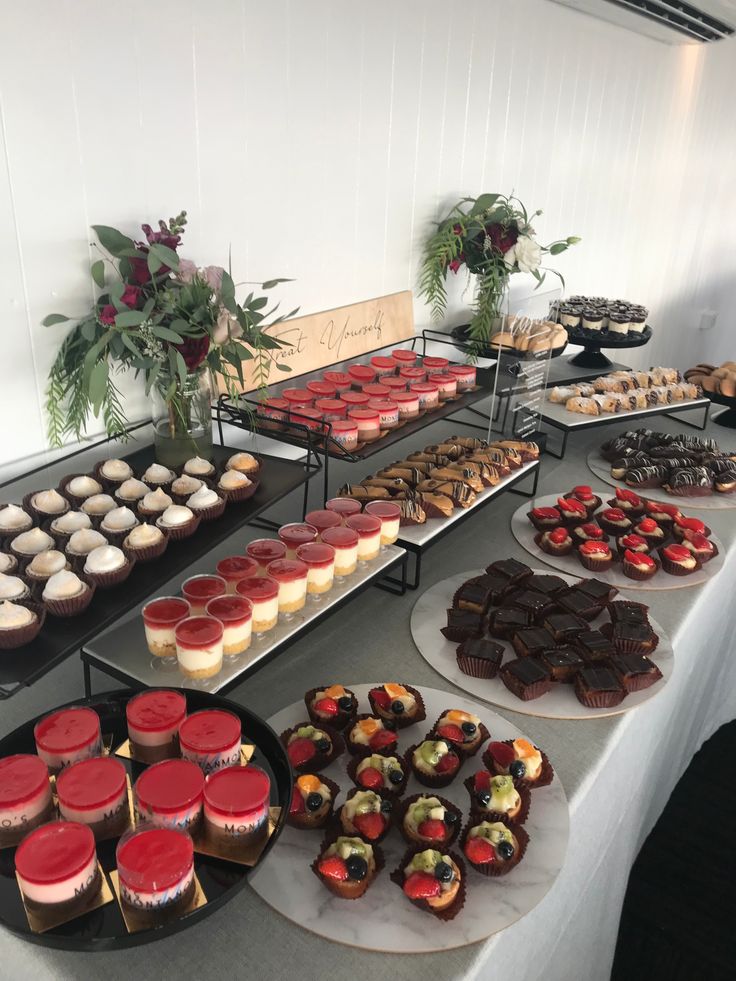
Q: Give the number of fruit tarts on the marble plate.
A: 15